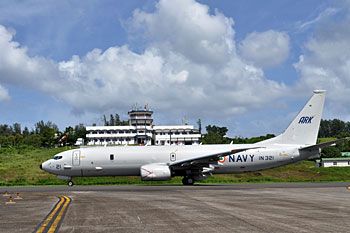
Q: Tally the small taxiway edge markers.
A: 3